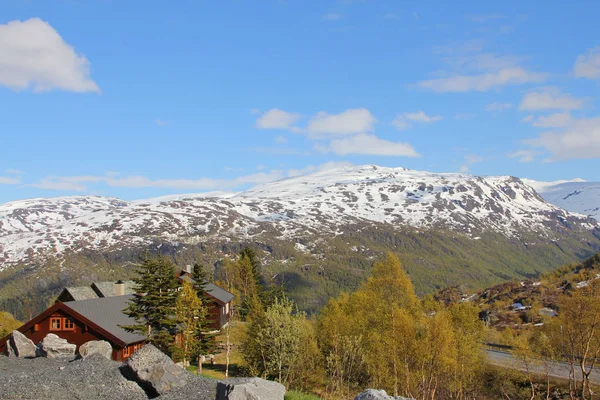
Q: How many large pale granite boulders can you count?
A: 6